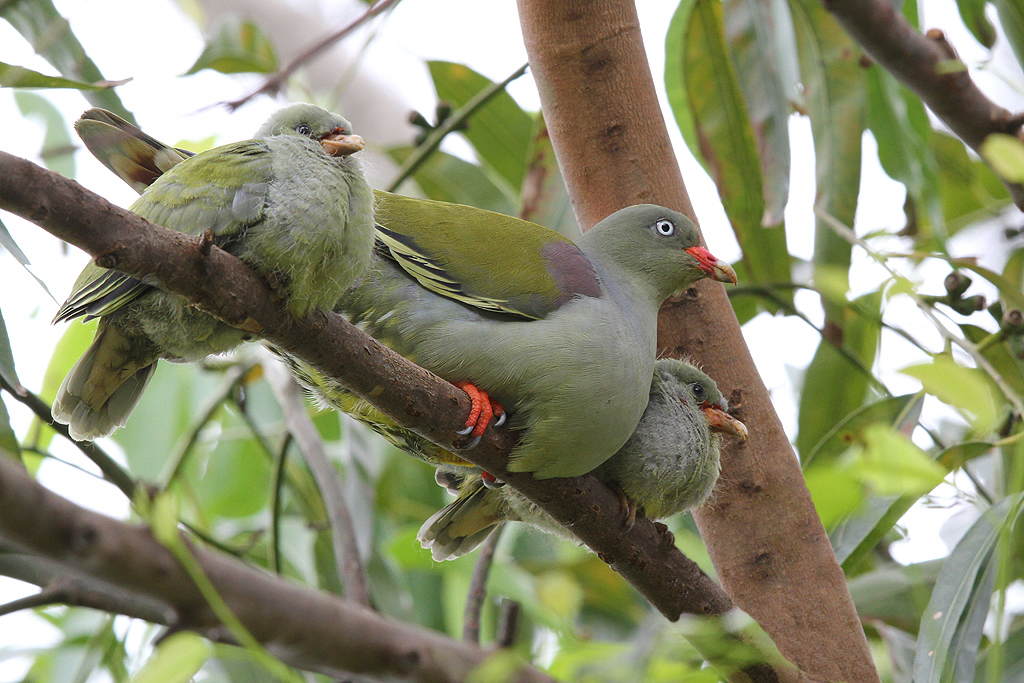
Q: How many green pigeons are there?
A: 3